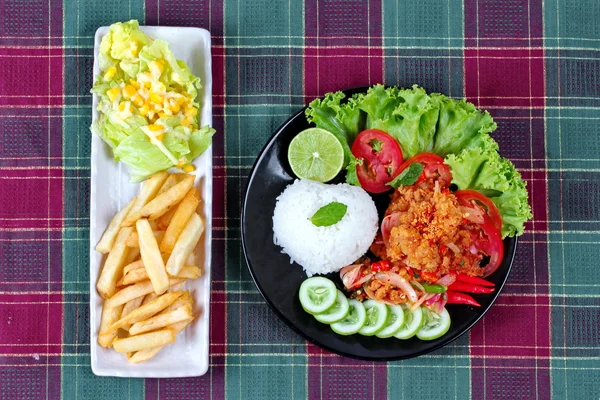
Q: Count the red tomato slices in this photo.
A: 4